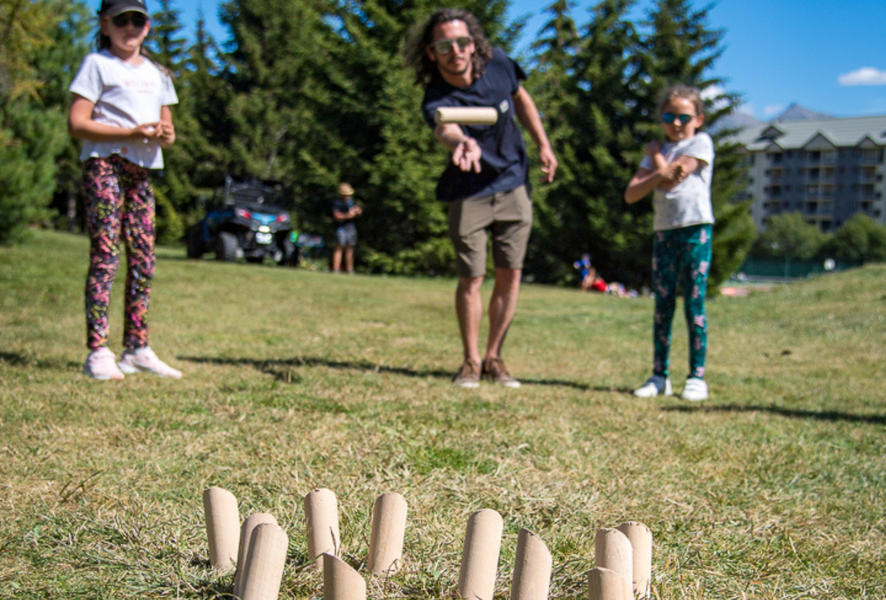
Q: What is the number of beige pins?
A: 11